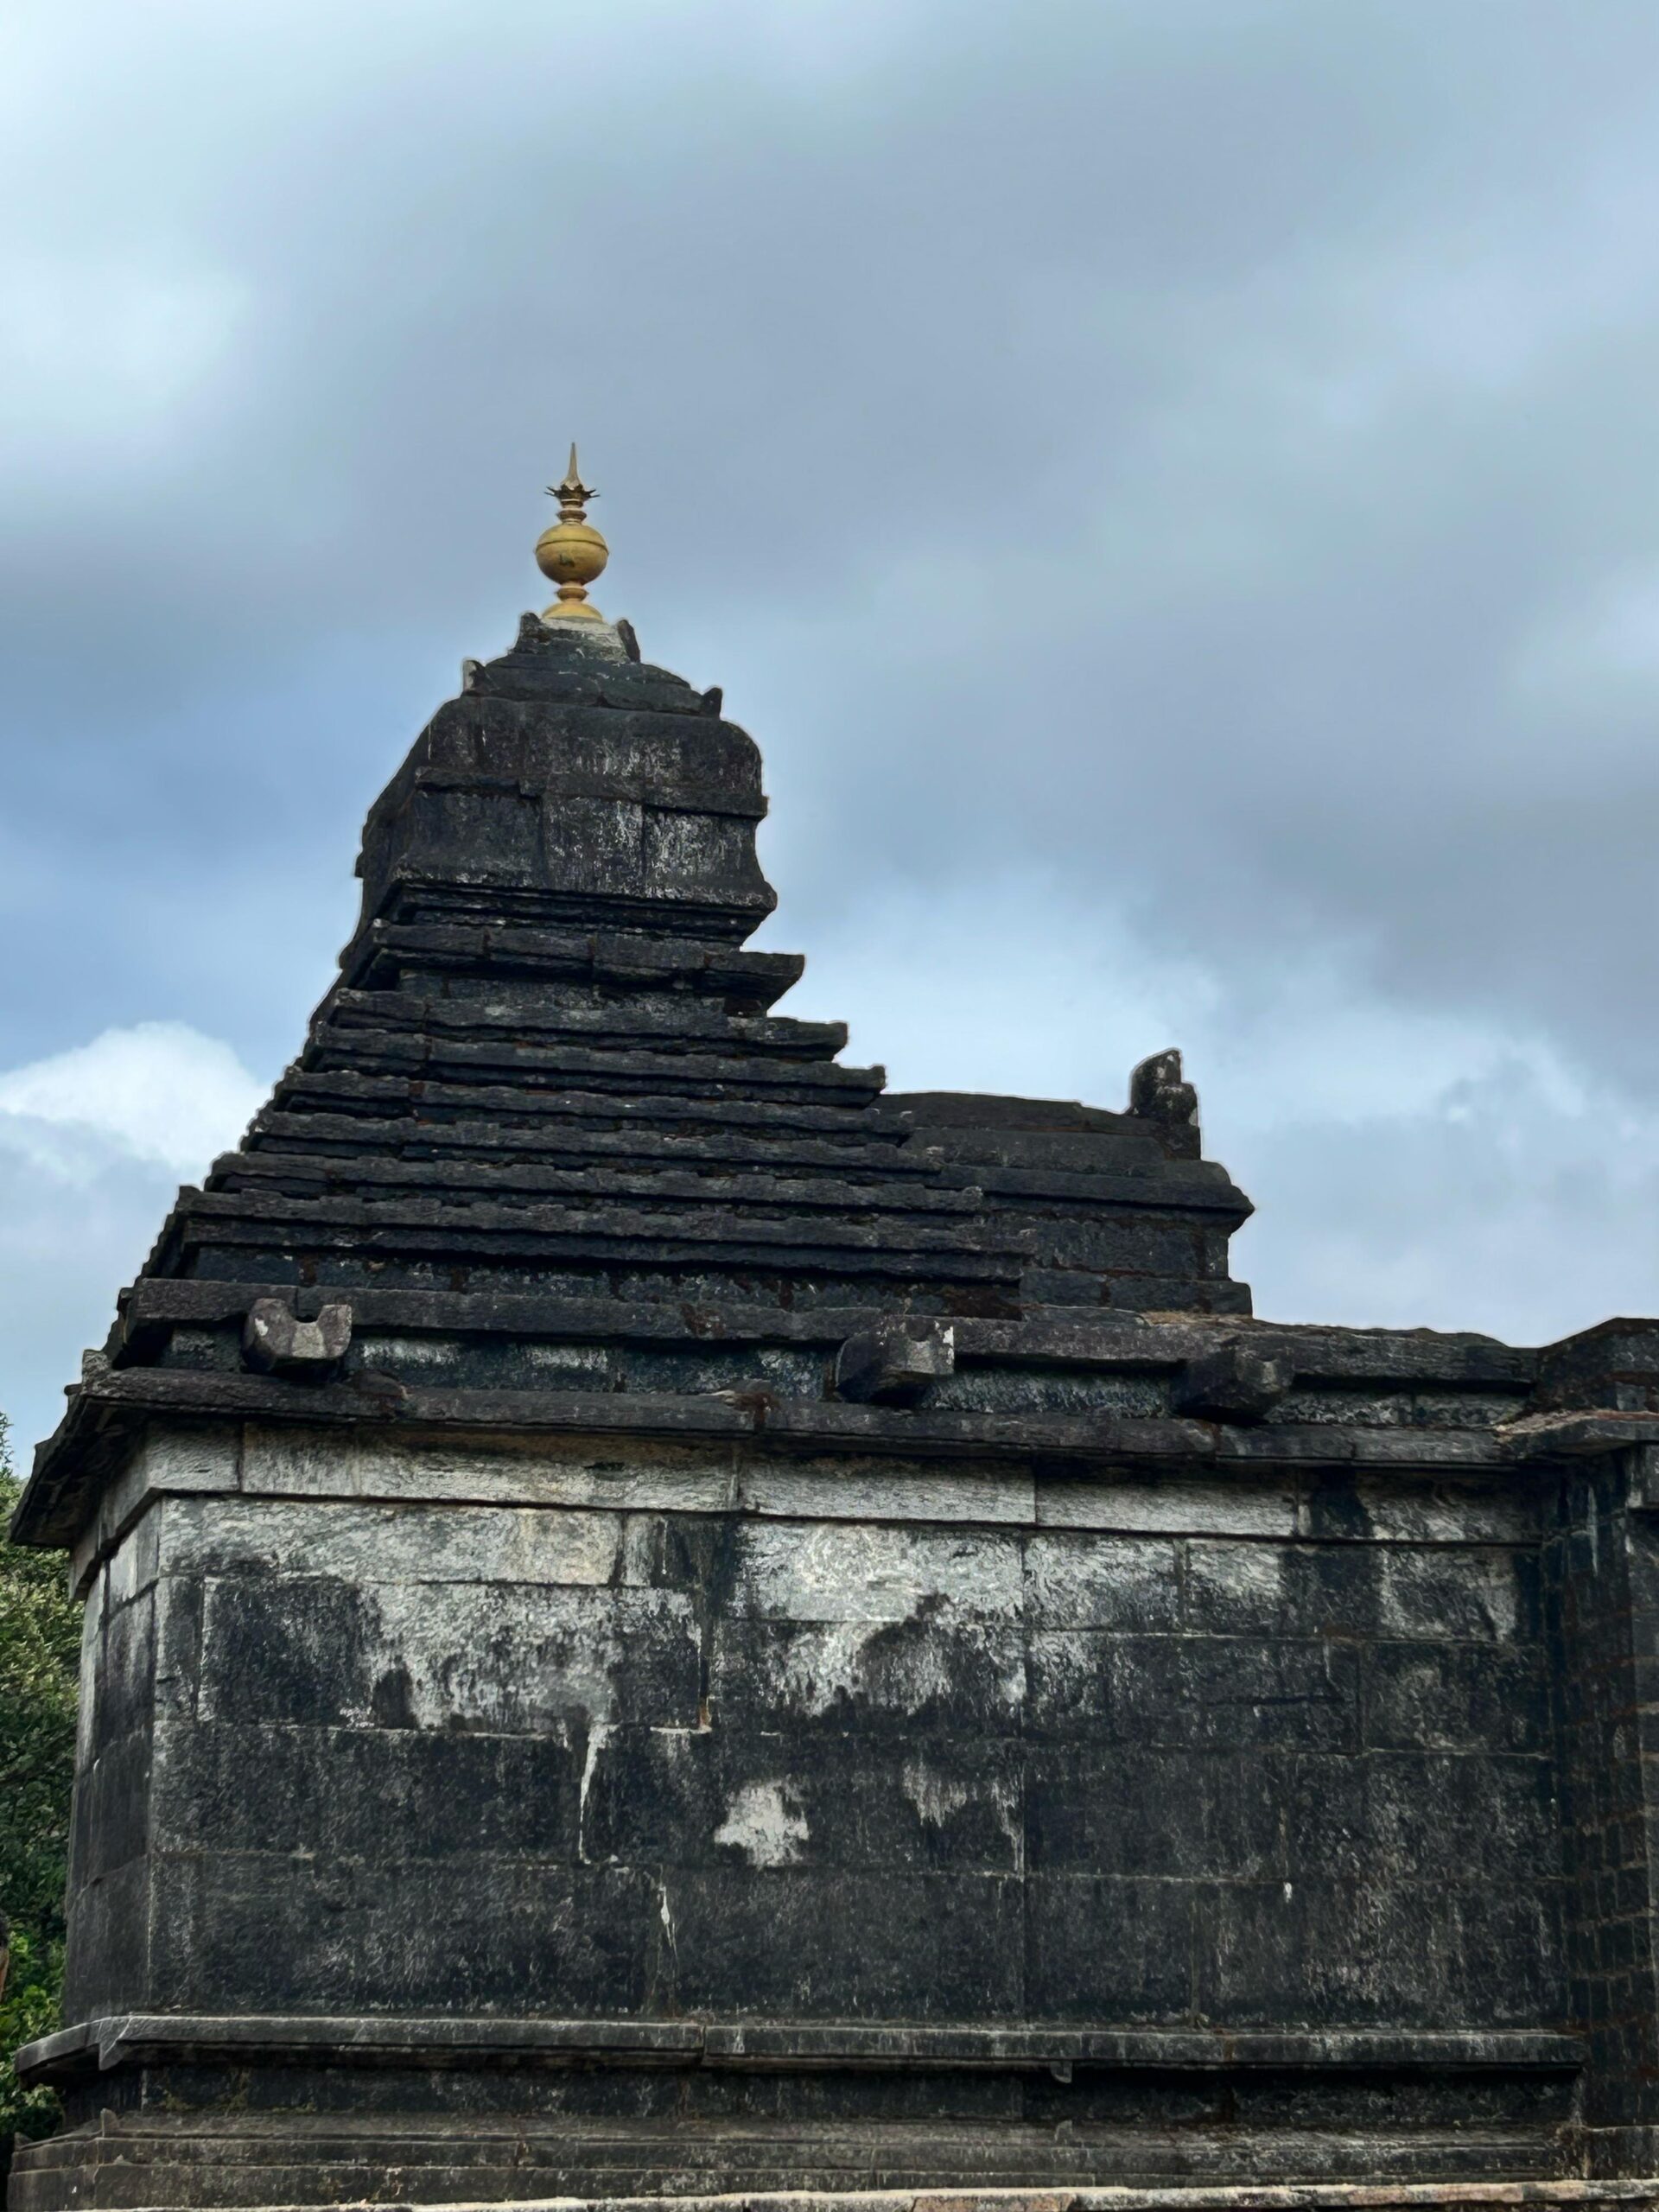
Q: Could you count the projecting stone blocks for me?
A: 3